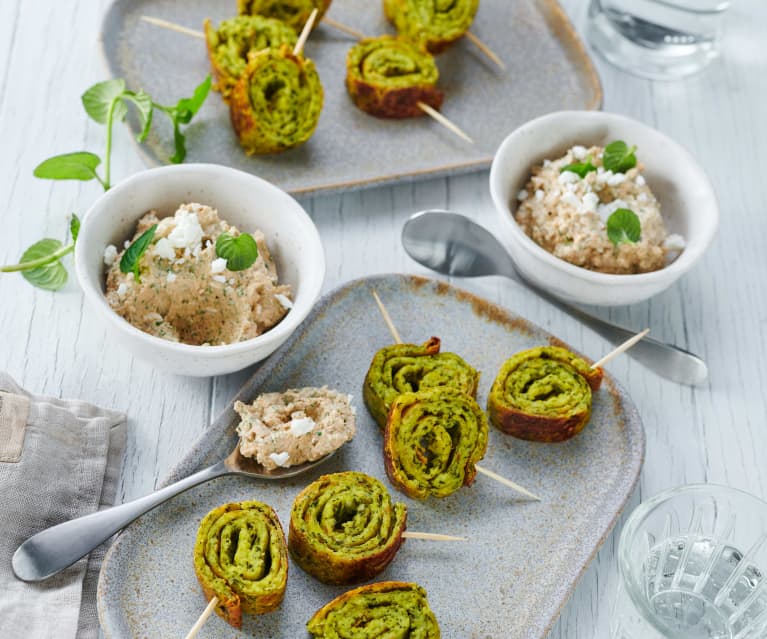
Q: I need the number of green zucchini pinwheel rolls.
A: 11